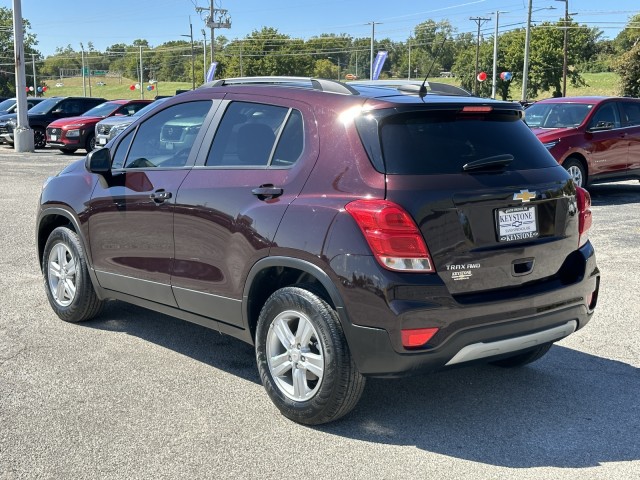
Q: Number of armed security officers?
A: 0